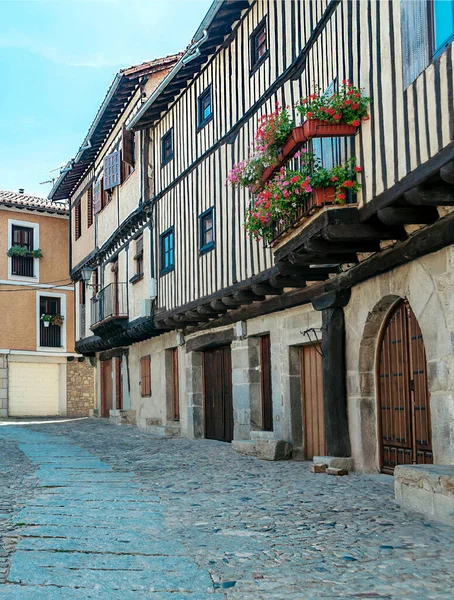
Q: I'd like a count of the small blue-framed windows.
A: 5